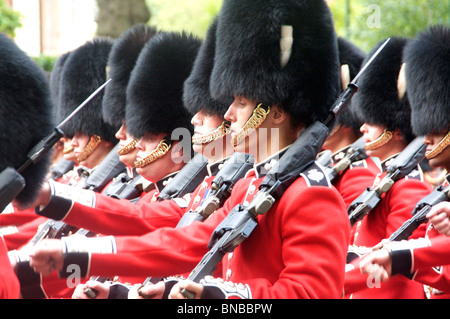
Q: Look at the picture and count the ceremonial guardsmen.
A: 10